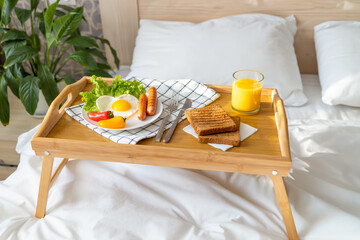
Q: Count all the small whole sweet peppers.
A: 2